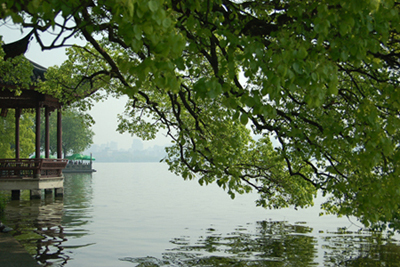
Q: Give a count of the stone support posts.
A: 4